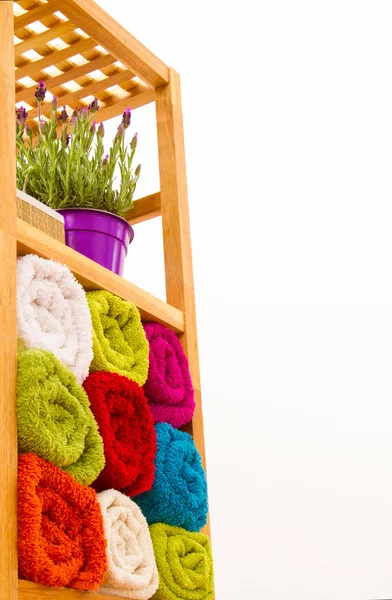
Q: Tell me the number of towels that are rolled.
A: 9